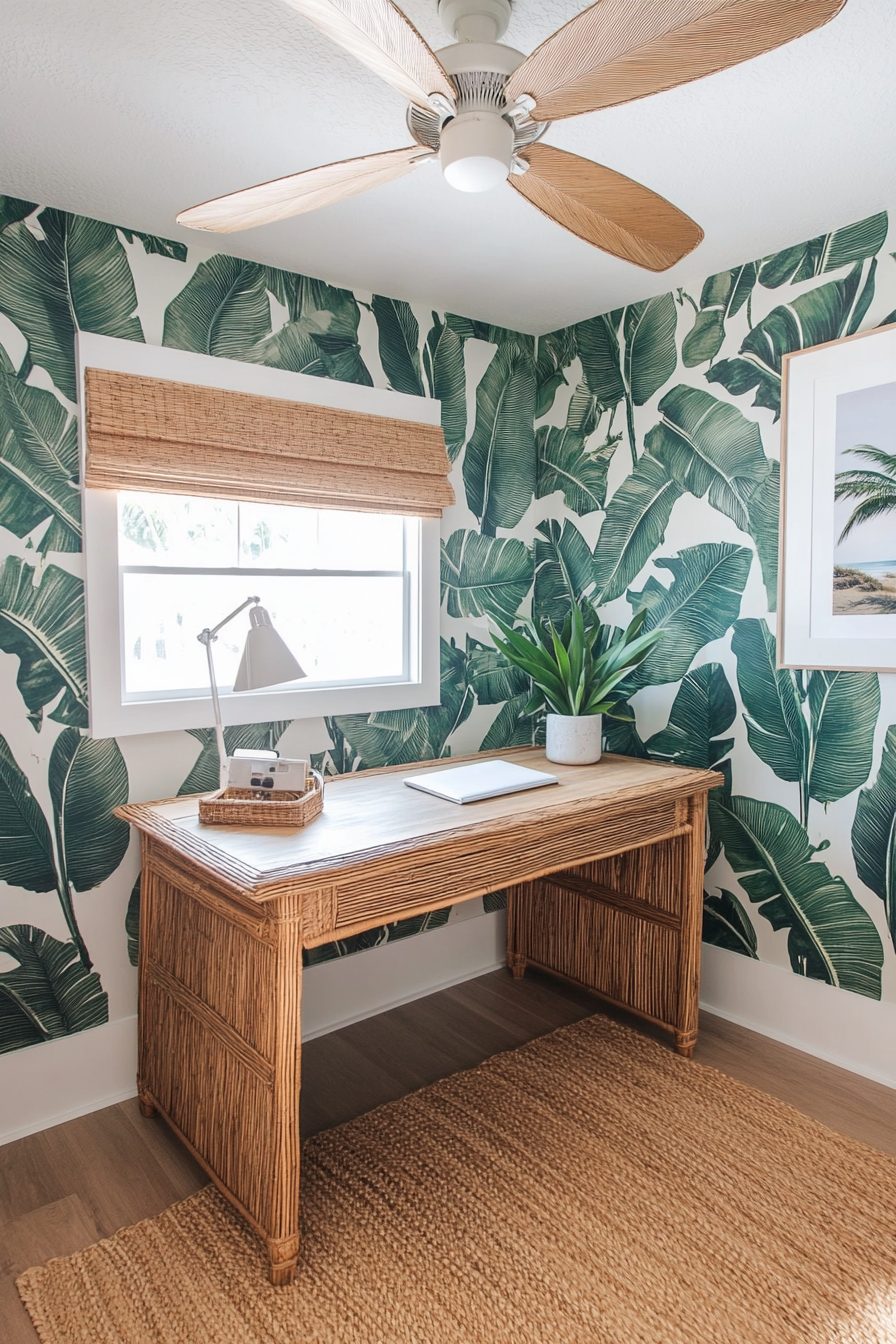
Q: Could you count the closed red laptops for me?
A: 0